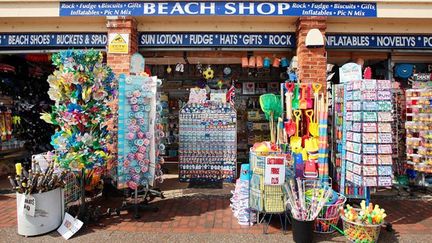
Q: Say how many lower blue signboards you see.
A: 3